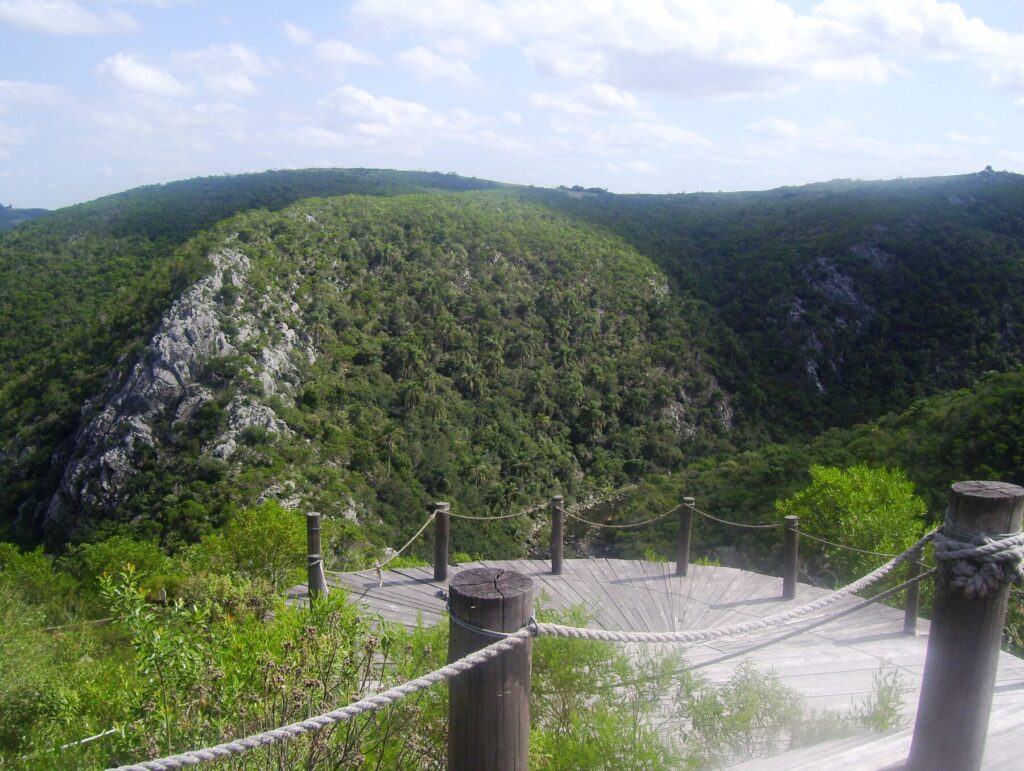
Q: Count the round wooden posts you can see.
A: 8